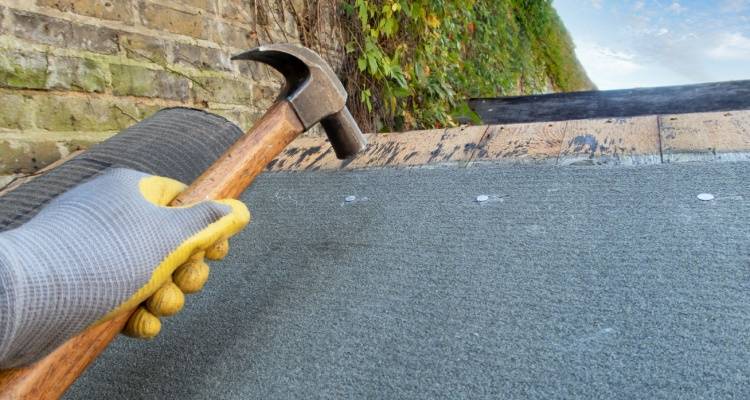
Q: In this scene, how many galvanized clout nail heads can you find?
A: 3